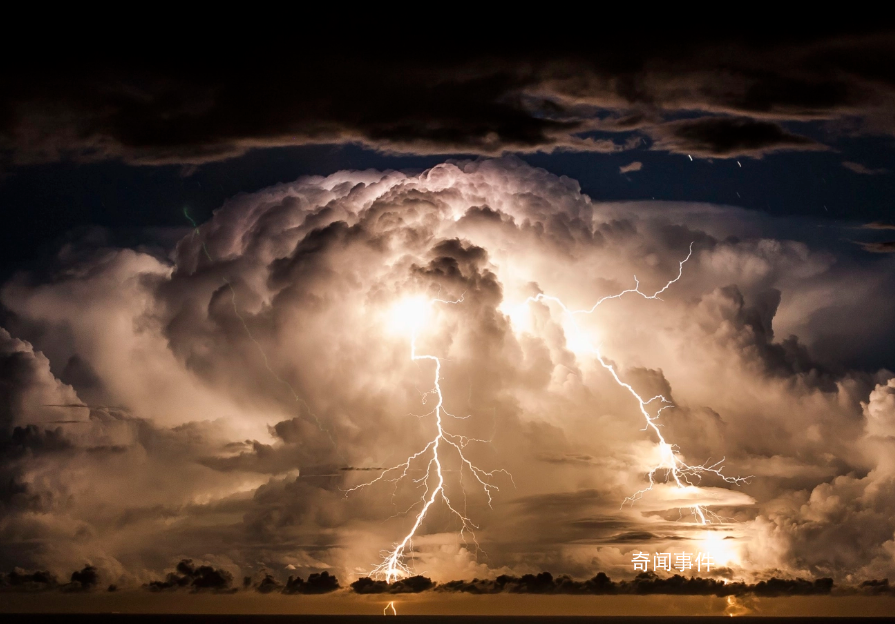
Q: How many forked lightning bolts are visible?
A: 2